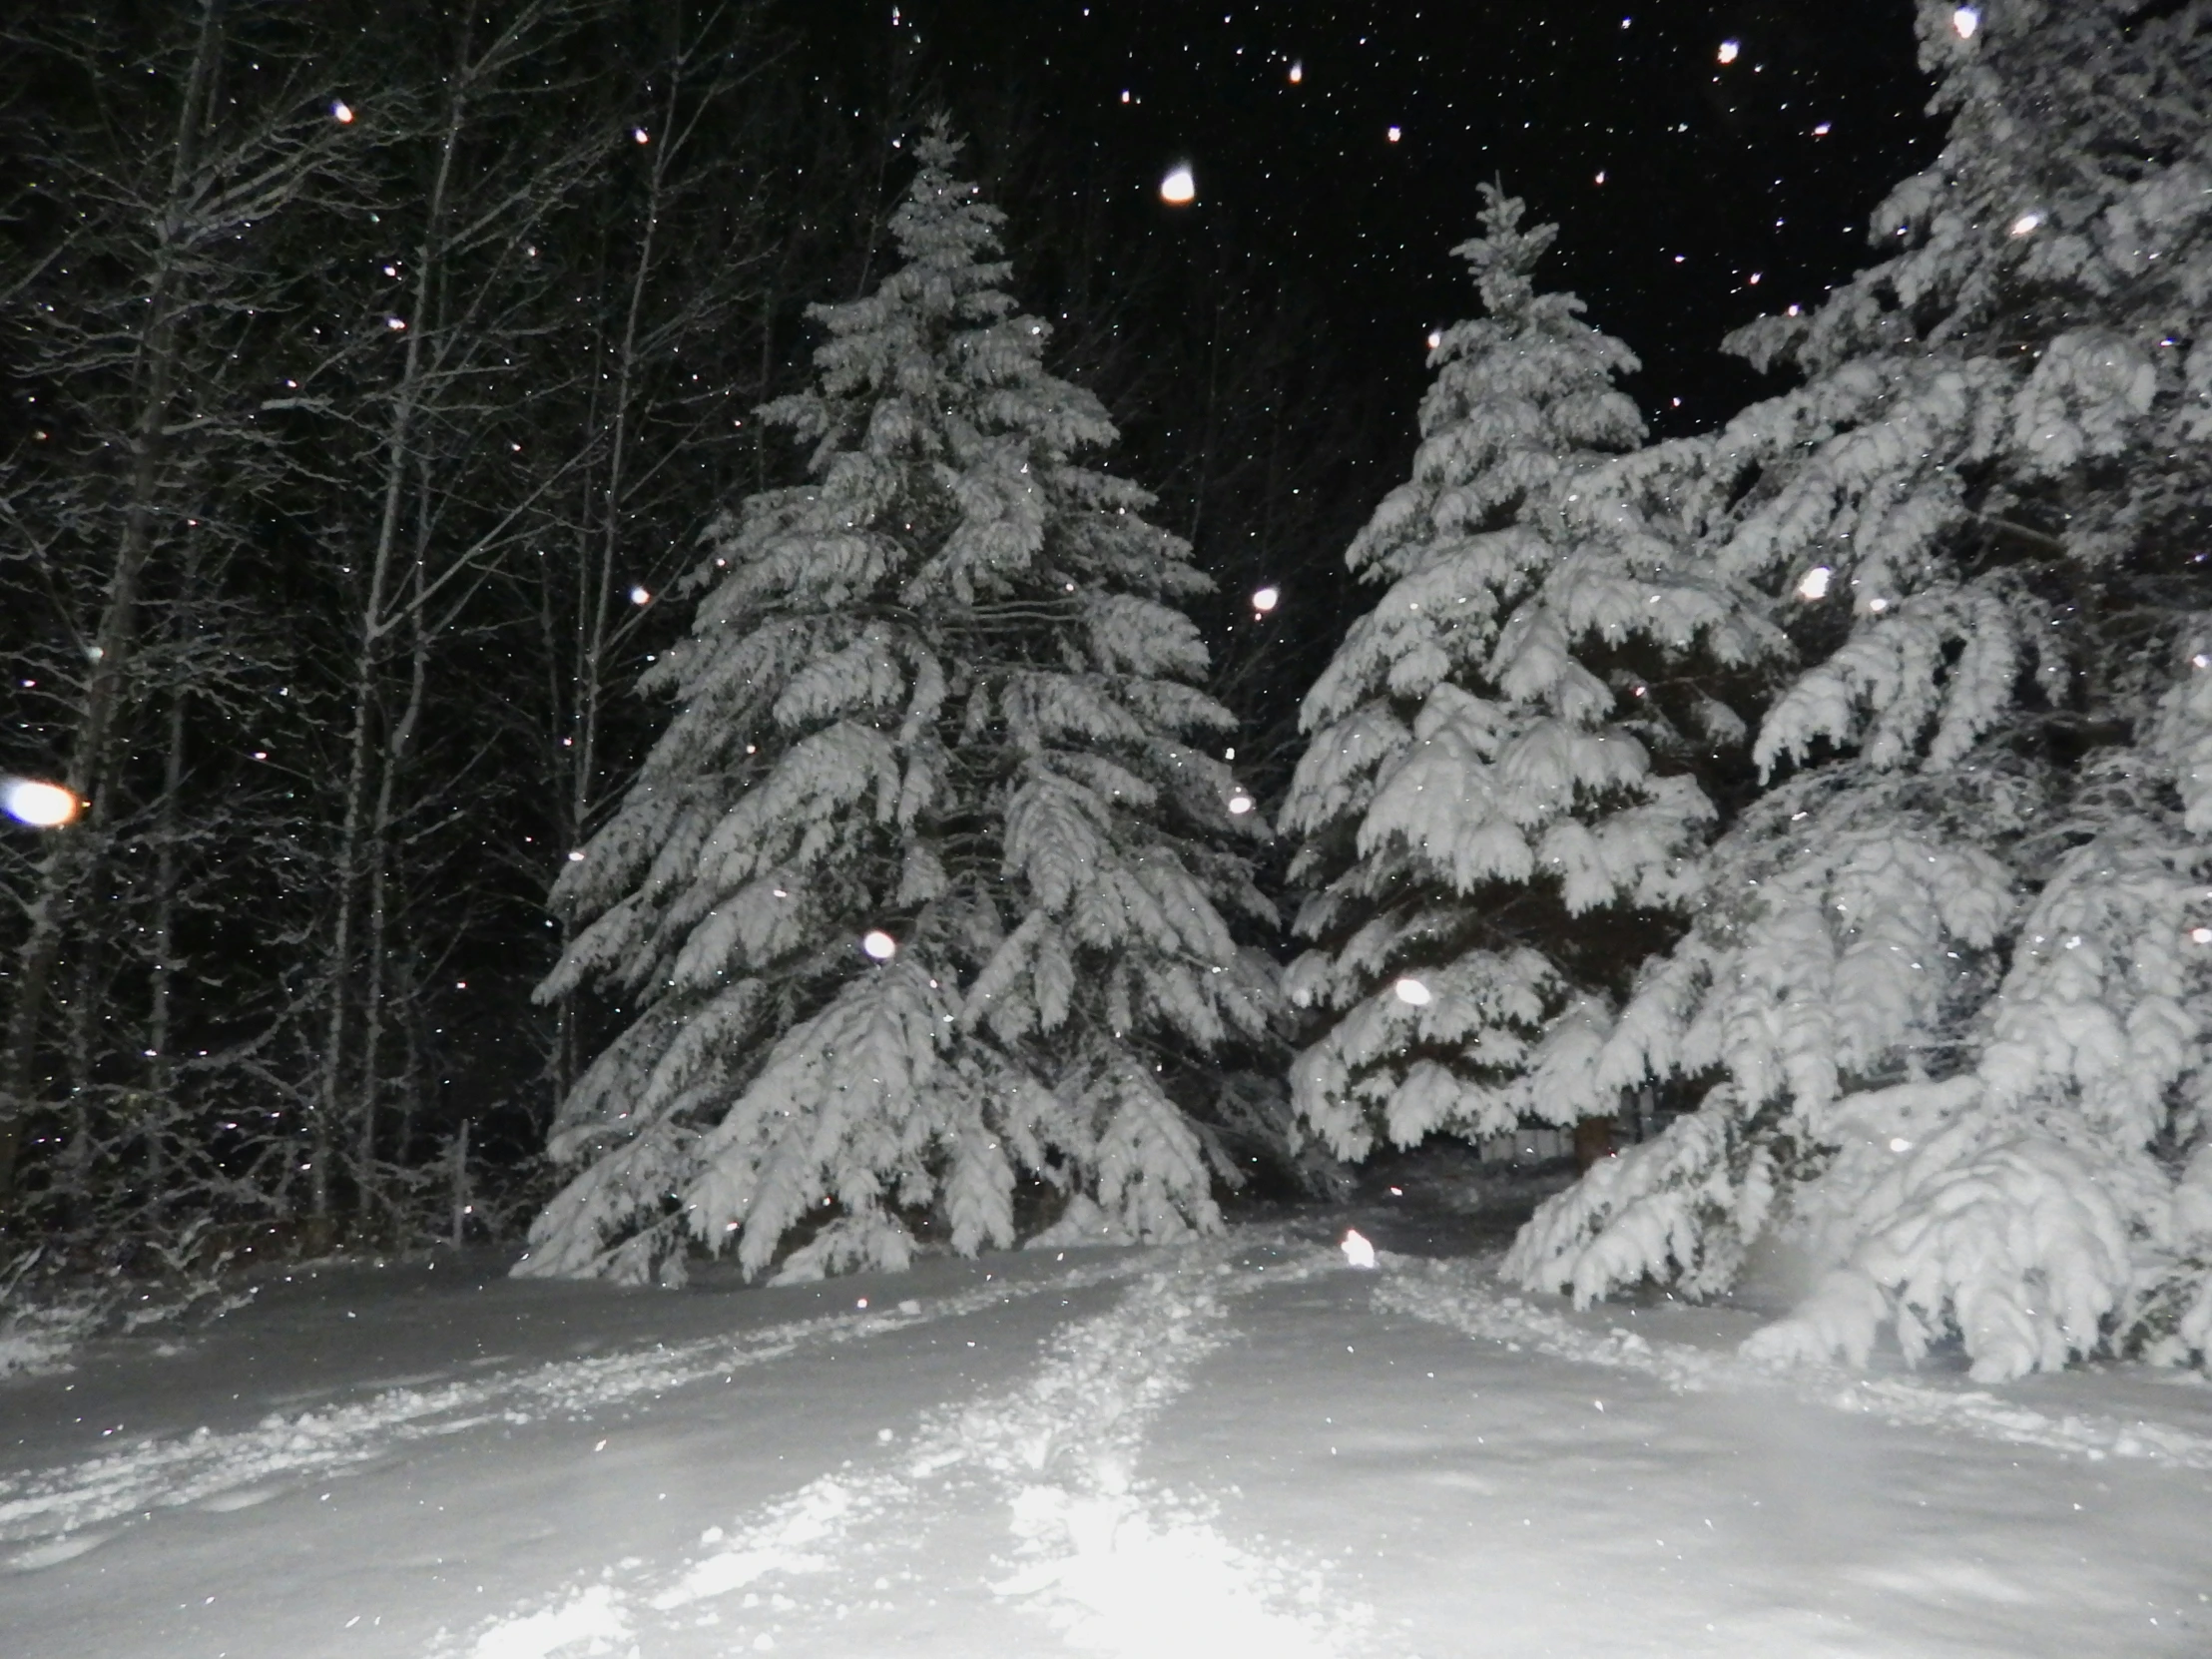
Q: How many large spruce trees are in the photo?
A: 3